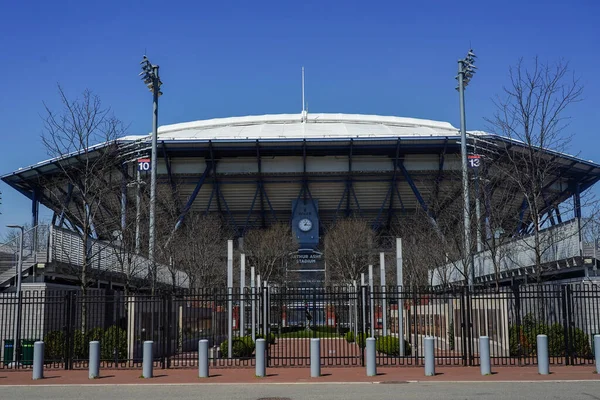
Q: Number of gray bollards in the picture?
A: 11